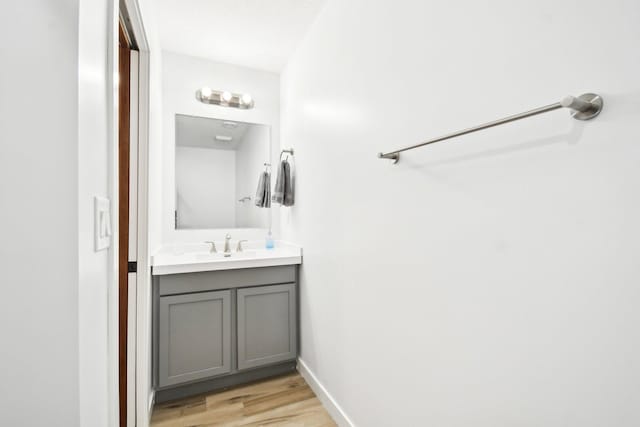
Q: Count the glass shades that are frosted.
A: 3